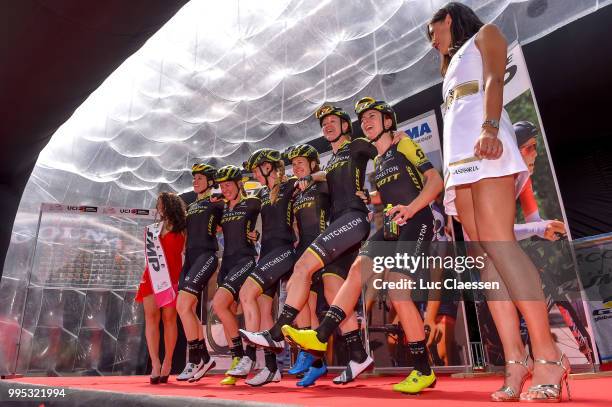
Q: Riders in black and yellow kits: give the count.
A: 6